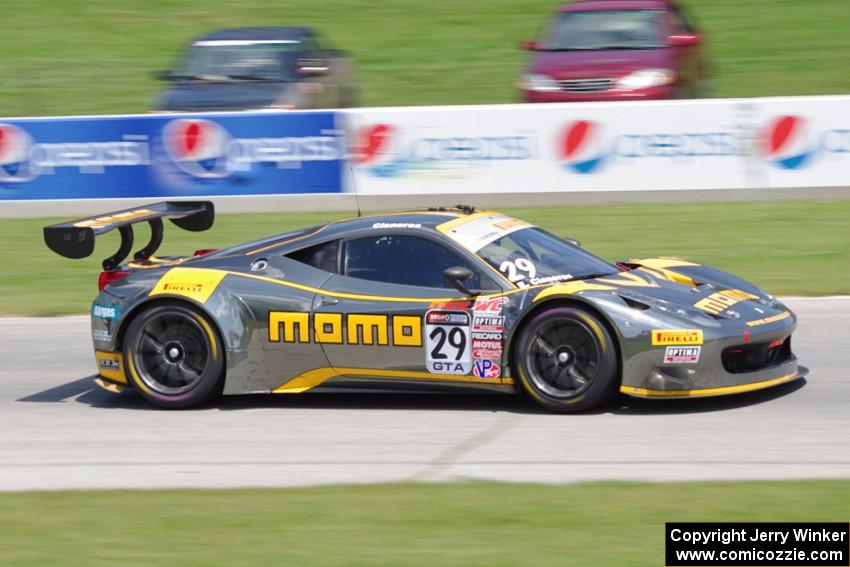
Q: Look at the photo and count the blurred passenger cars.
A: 2